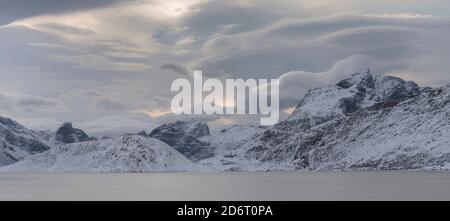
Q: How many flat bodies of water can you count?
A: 1